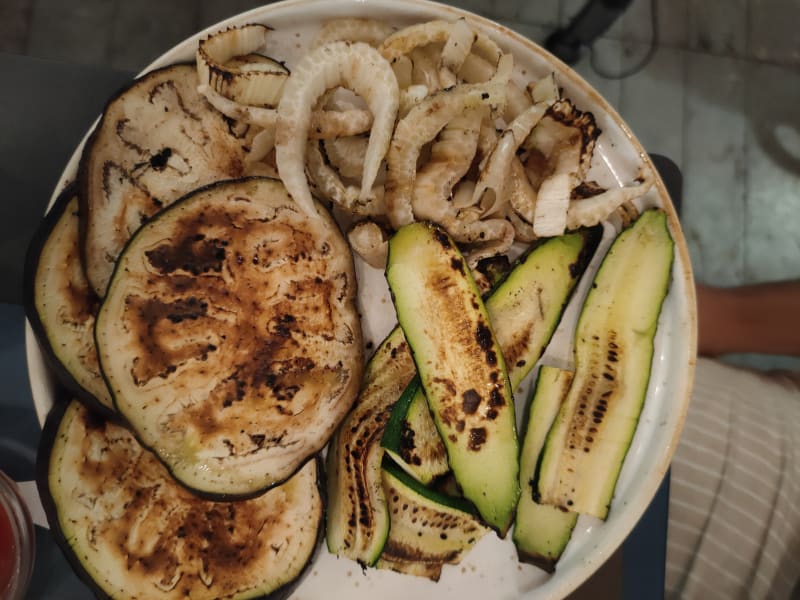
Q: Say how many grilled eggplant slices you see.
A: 4